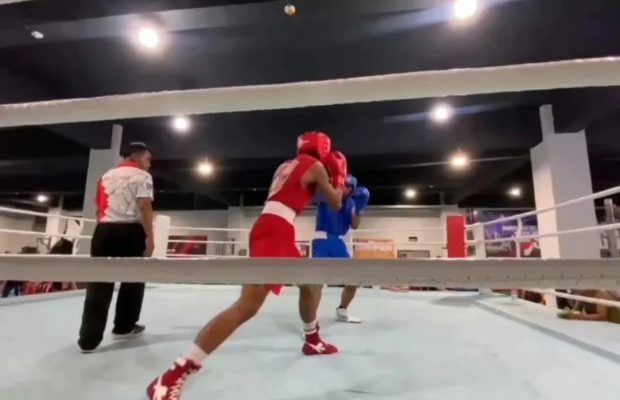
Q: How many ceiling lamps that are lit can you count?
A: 9